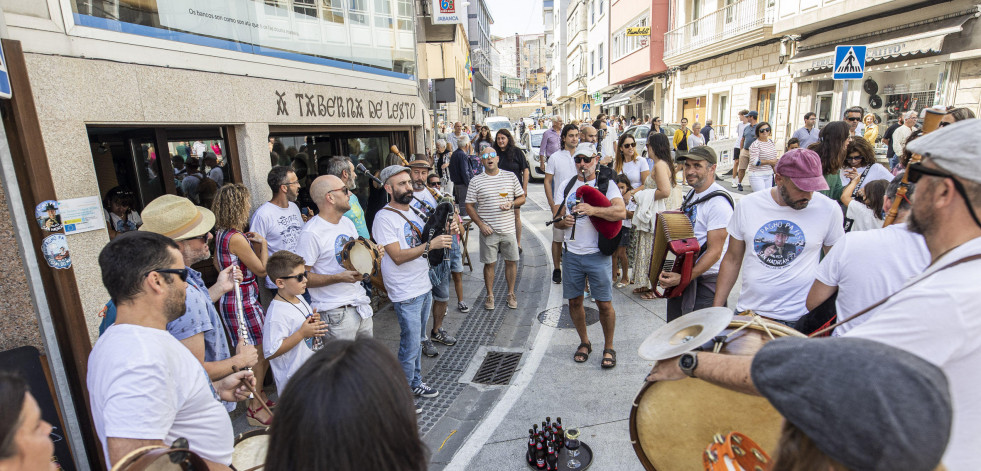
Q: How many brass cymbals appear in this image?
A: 1